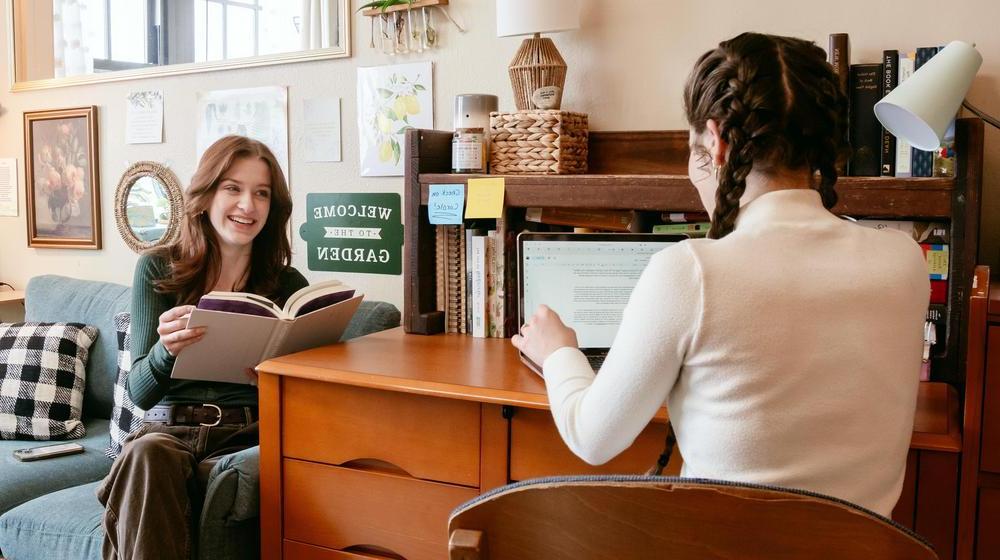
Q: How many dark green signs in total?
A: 1